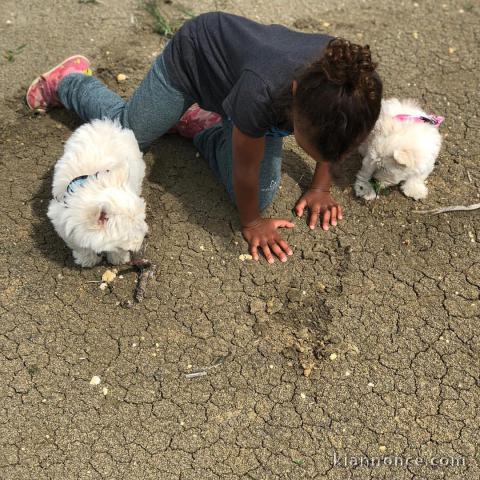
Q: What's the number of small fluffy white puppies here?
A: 2